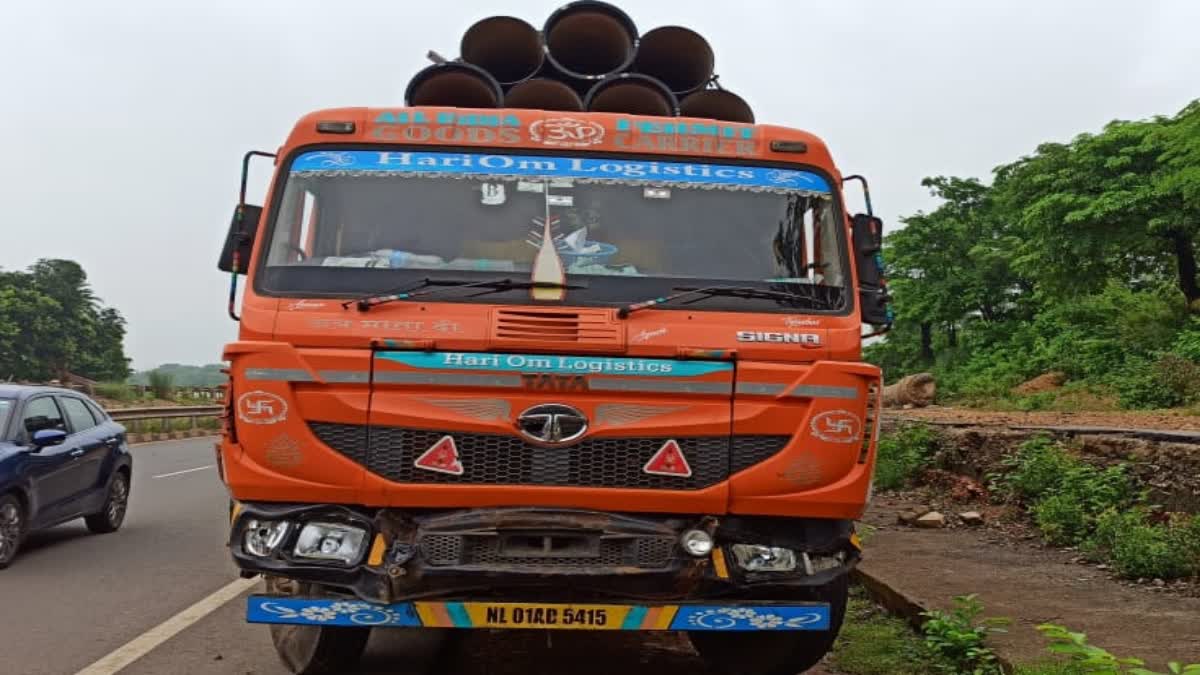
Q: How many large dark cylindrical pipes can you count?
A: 7